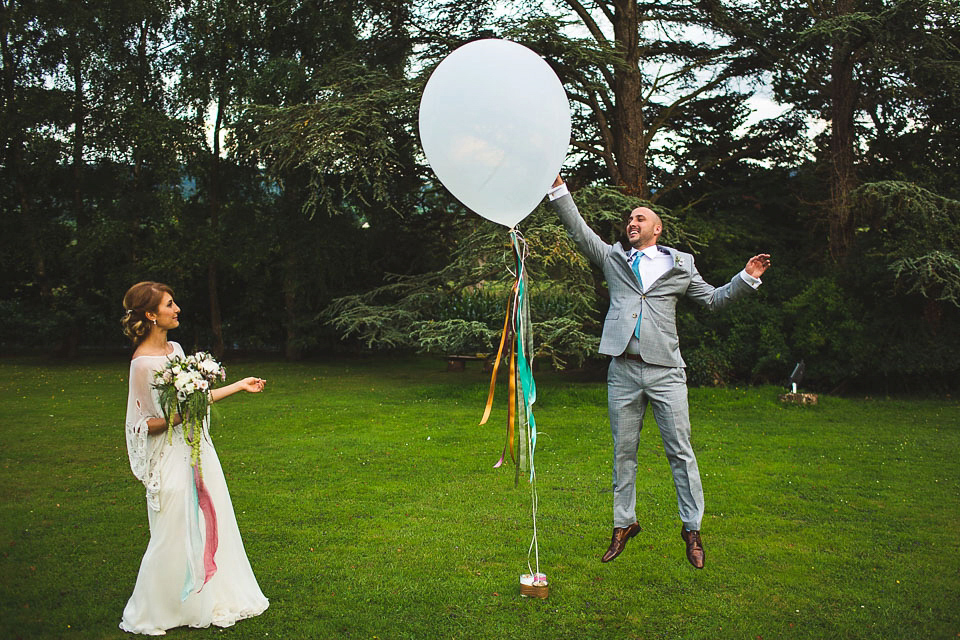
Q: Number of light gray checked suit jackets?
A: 1